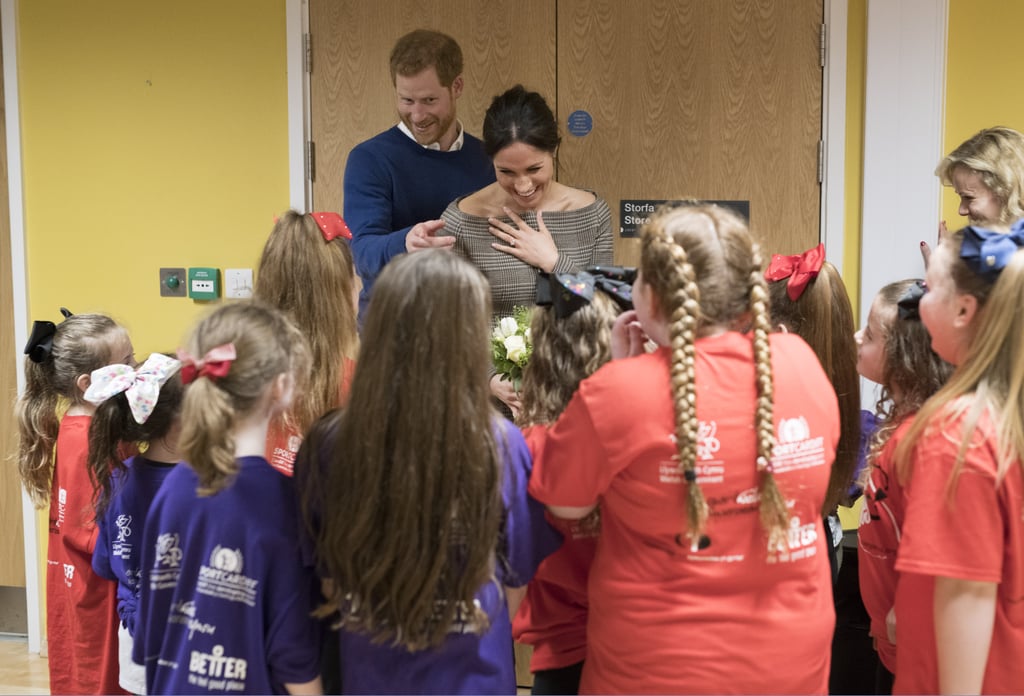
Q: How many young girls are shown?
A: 10